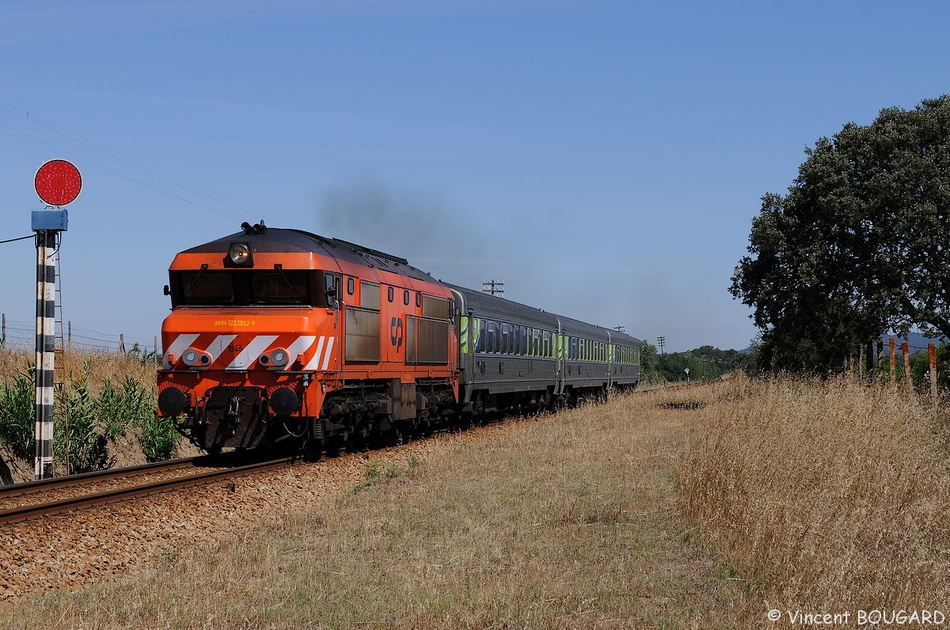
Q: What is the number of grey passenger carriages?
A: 3